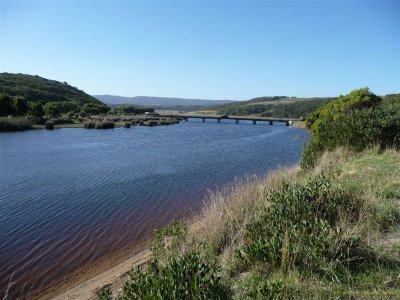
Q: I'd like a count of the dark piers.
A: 7